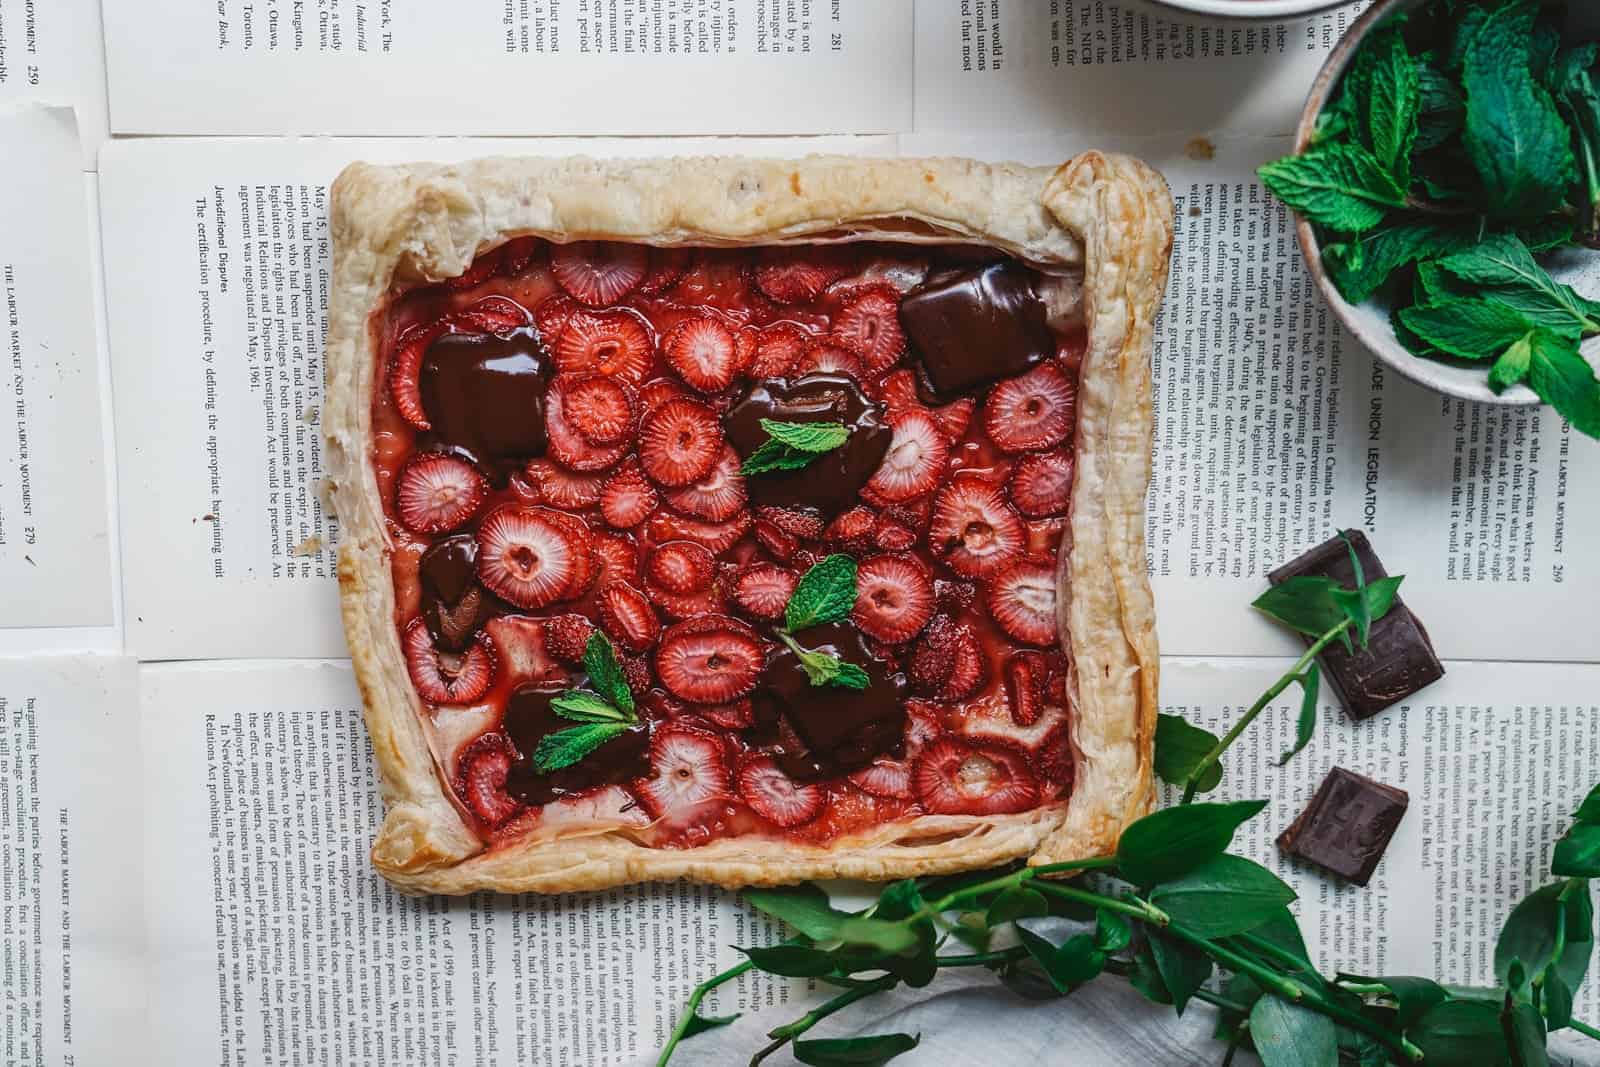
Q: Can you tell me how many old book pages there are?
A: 9